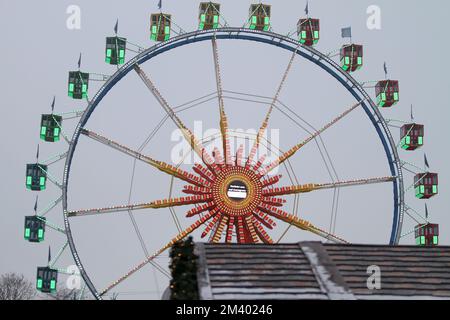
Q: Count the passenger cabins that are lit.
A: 15